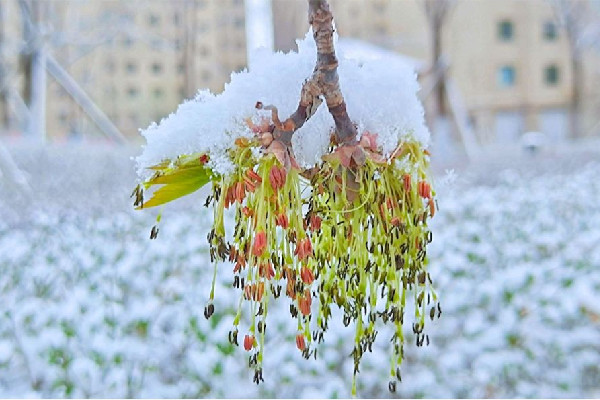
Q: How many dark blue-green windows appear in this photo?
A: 4